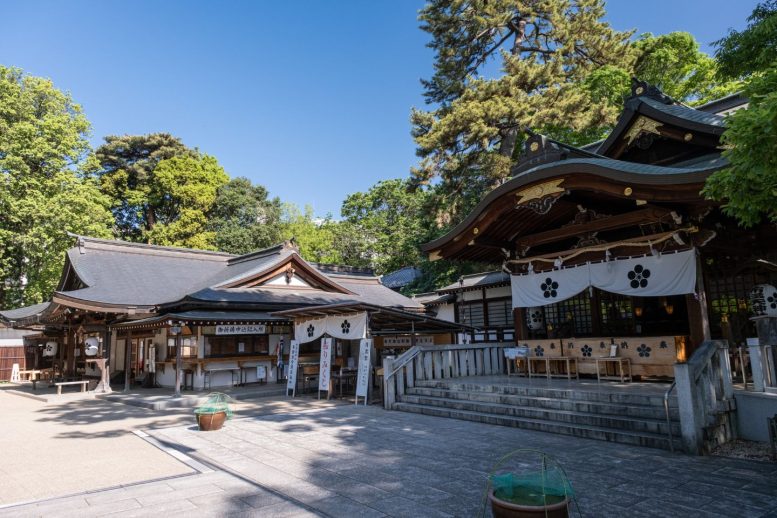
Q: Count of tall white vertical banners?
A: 3